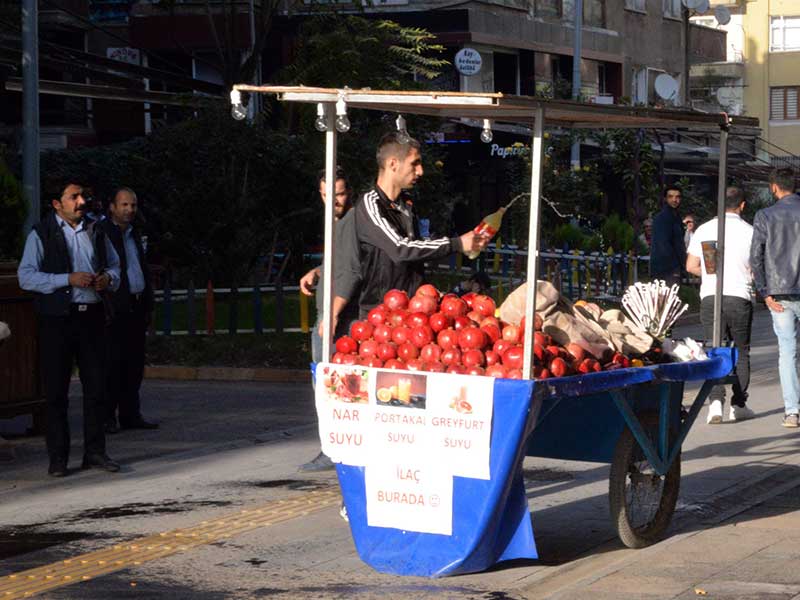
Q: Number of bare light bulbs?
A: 5